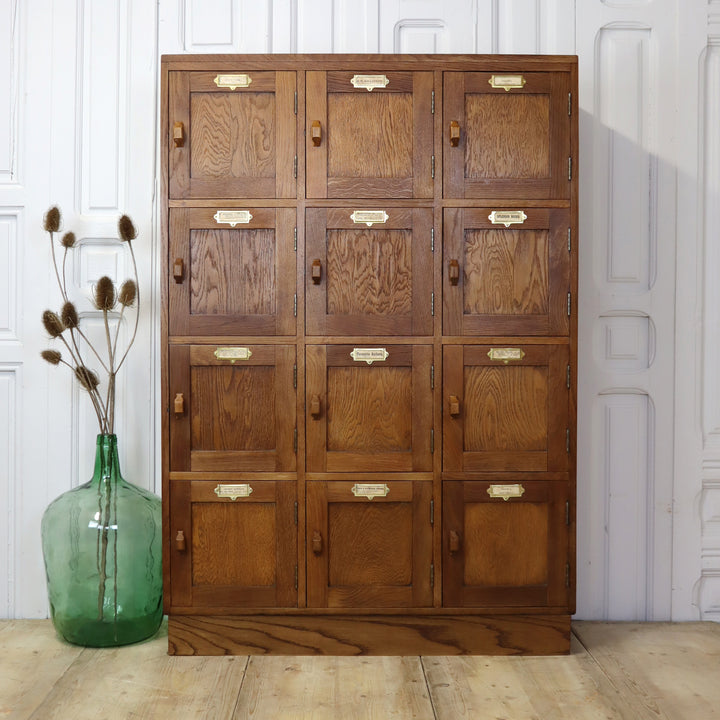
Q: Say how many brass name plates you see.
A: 12